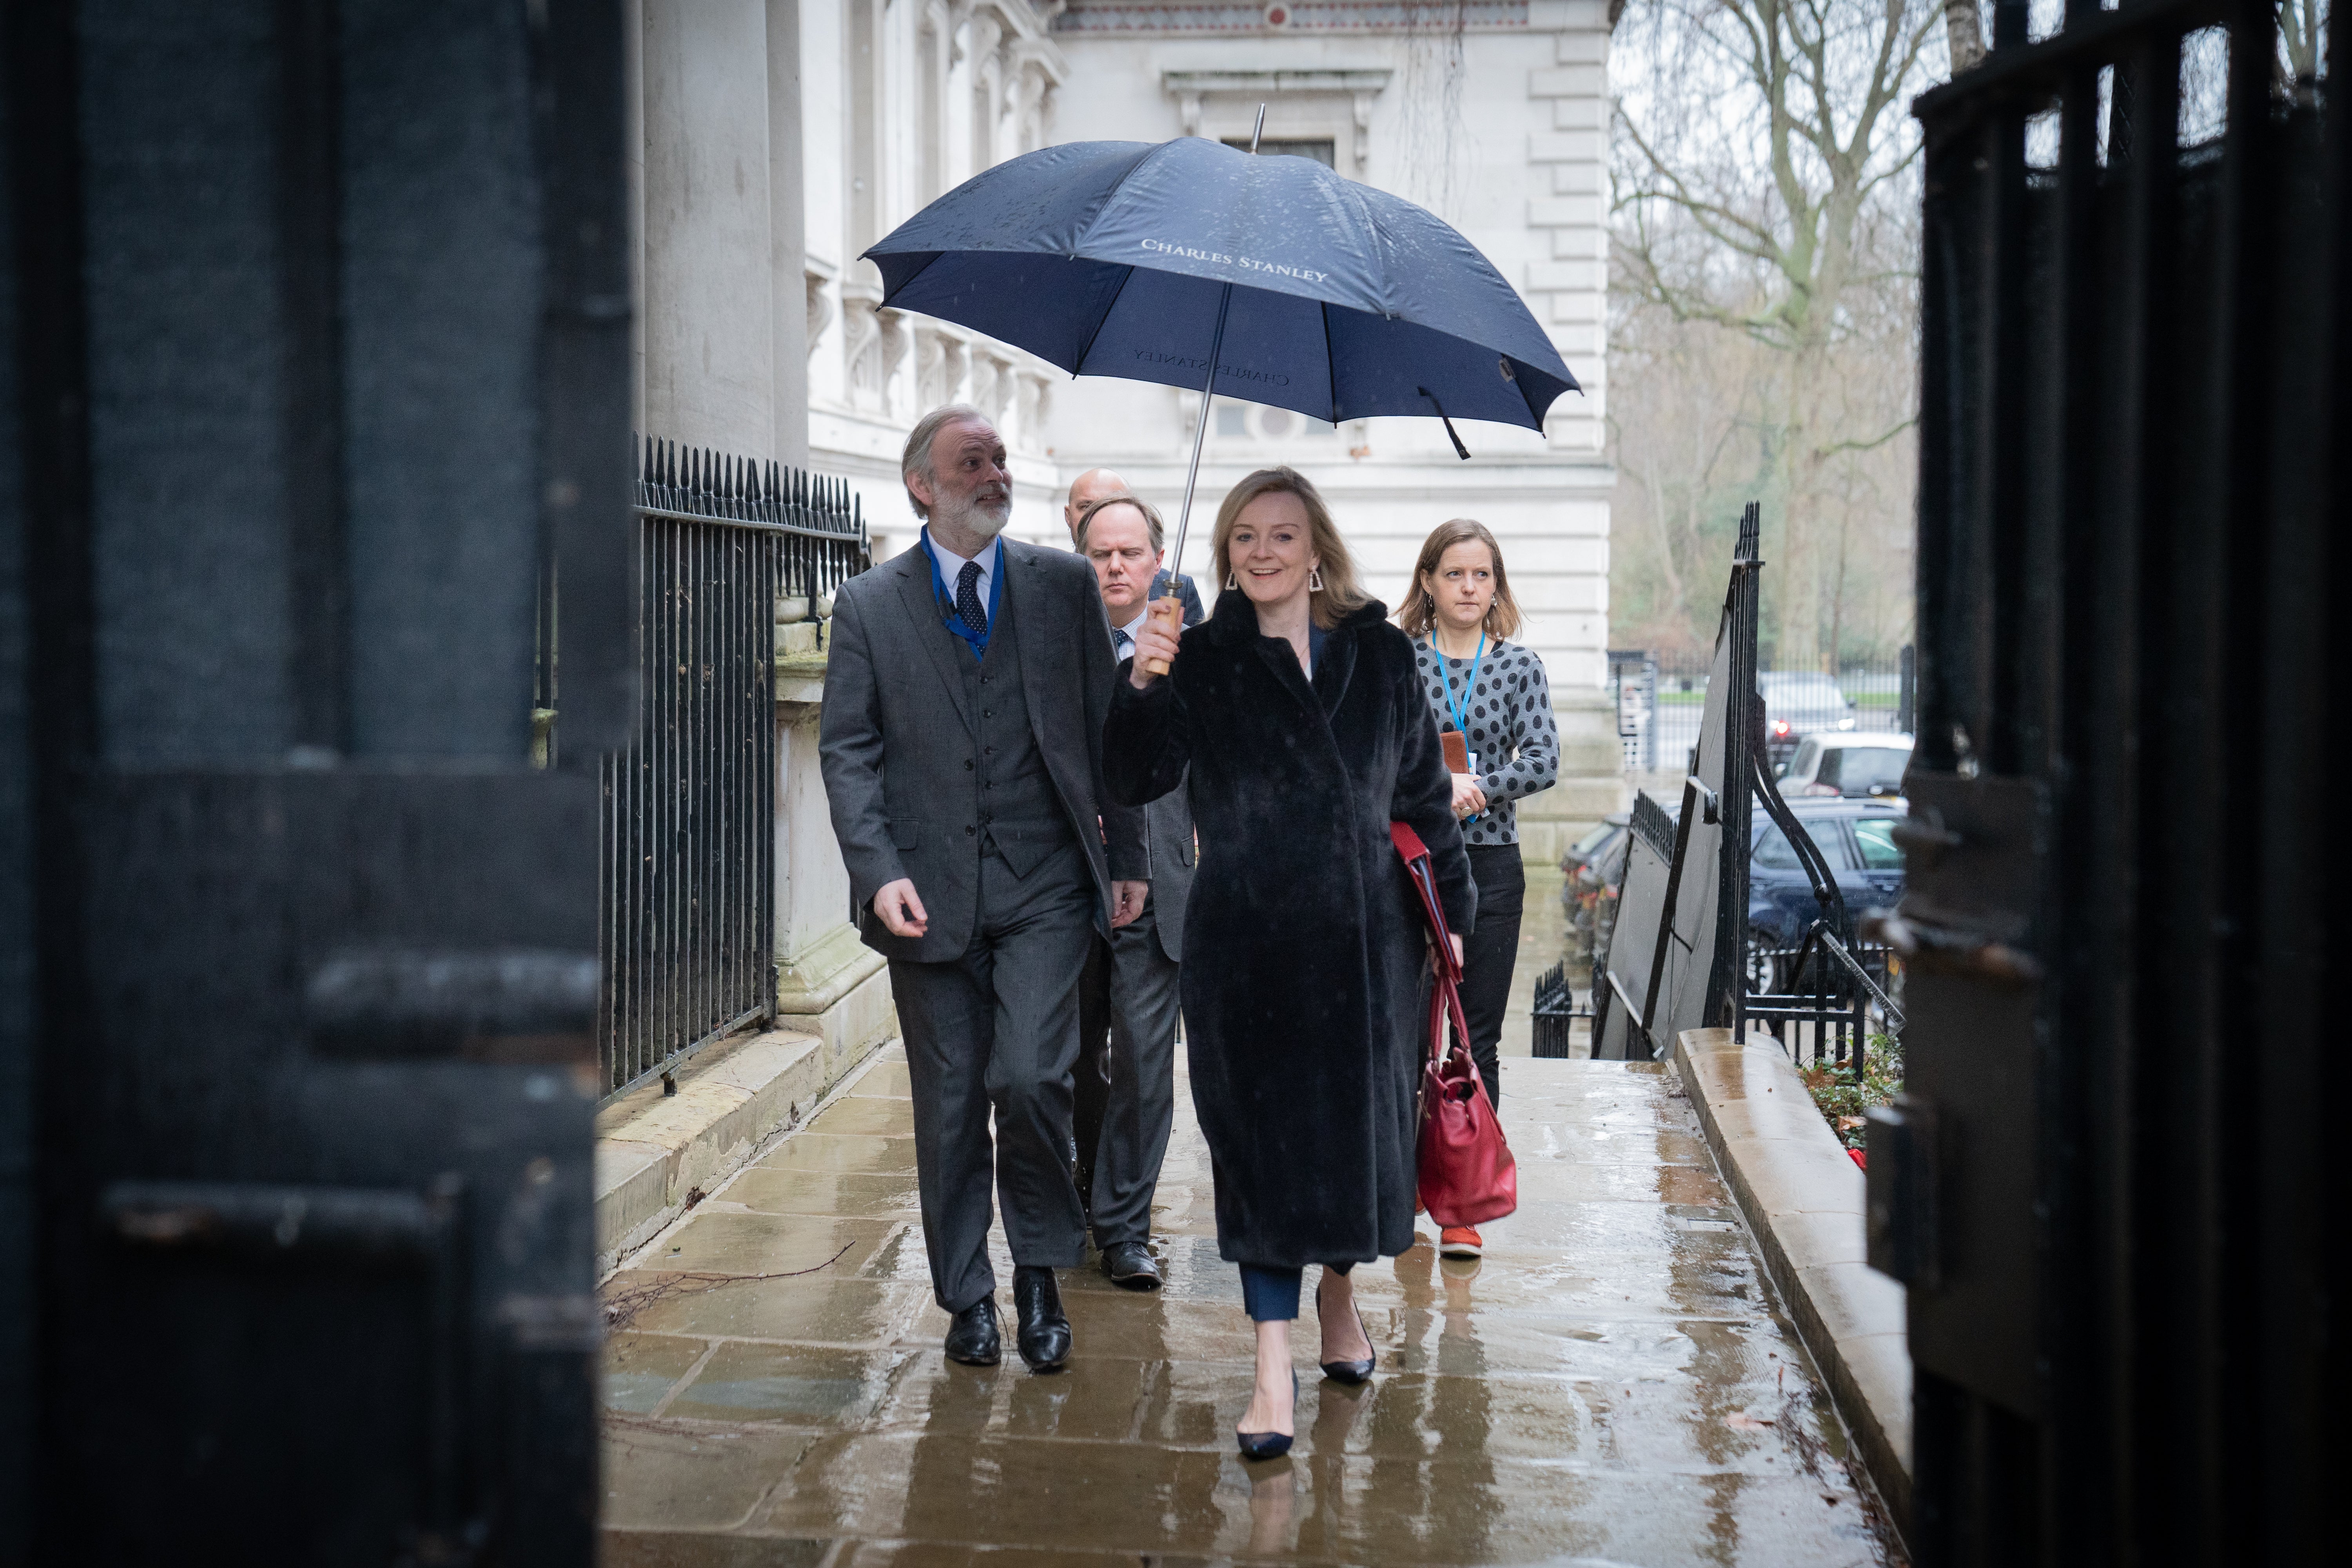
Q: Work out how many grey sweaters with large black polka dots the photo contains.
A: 1